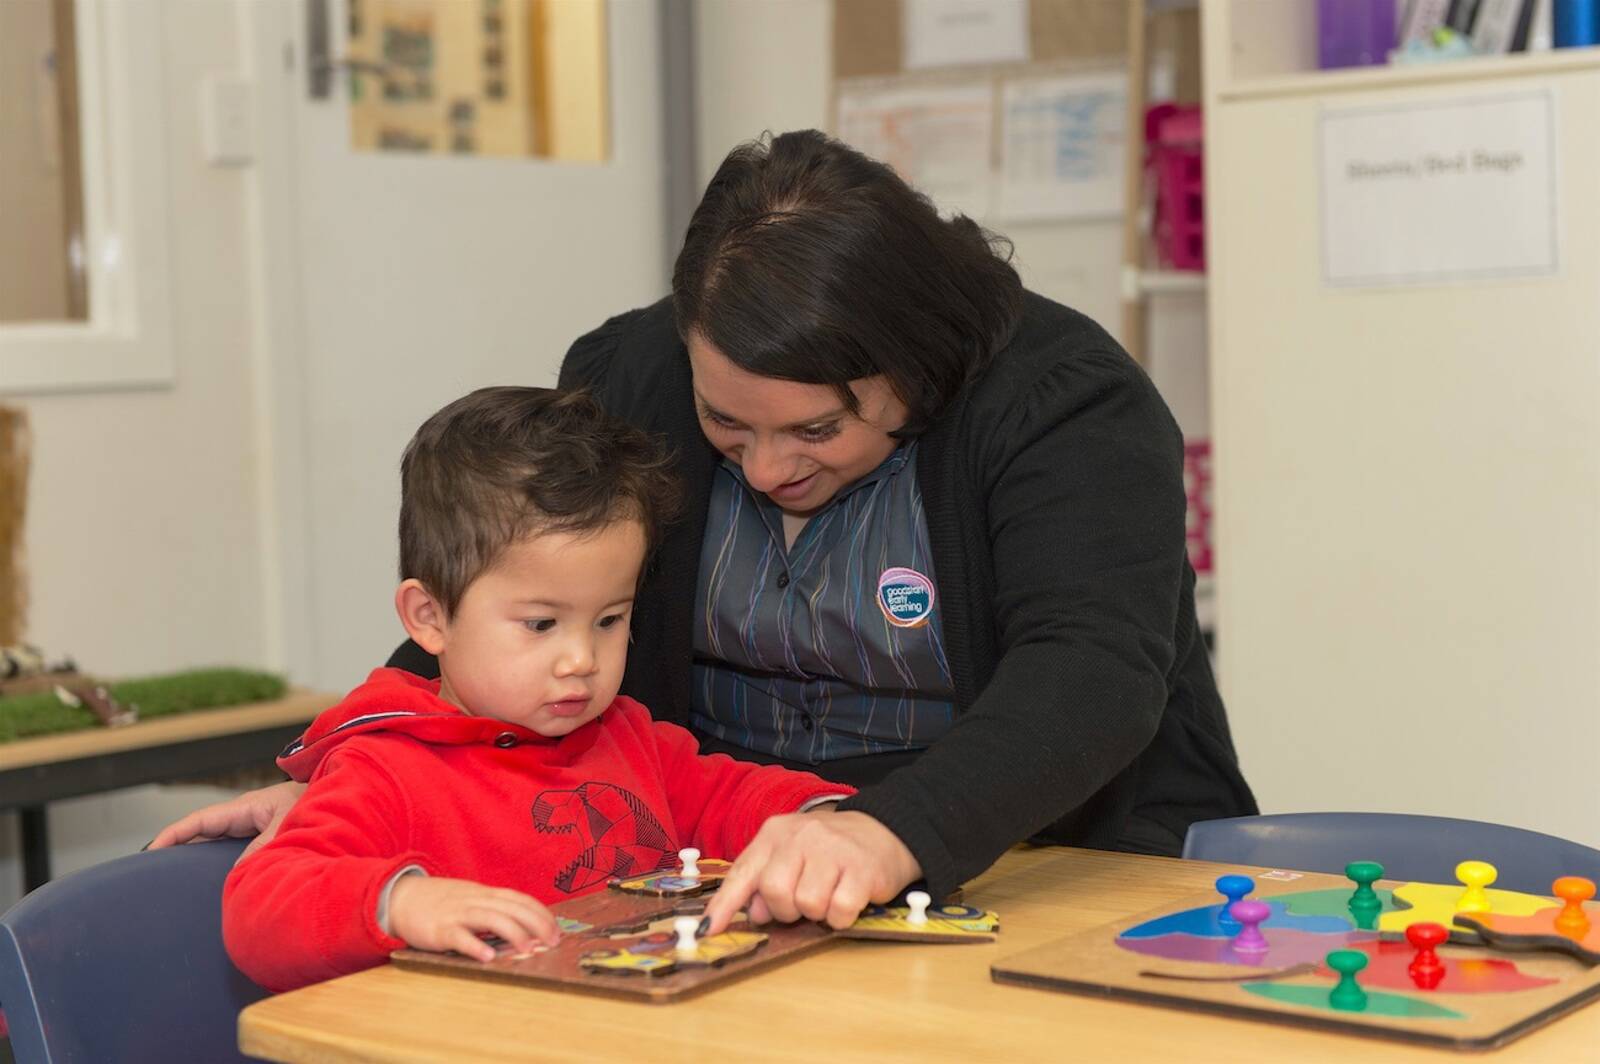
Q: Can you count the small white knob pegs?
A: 3